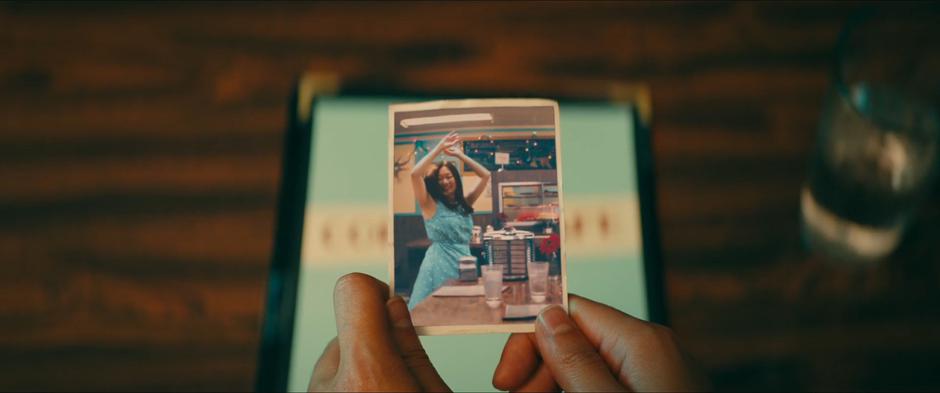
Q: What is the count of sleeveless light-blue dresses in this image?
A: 1